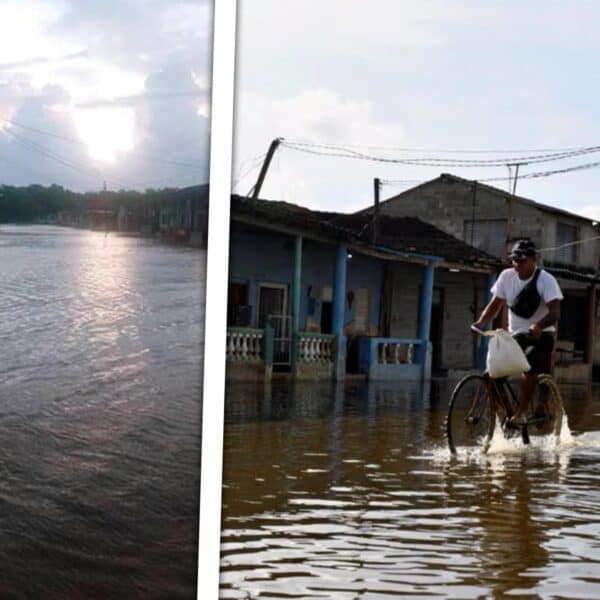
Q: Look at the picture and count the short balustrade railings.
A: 3